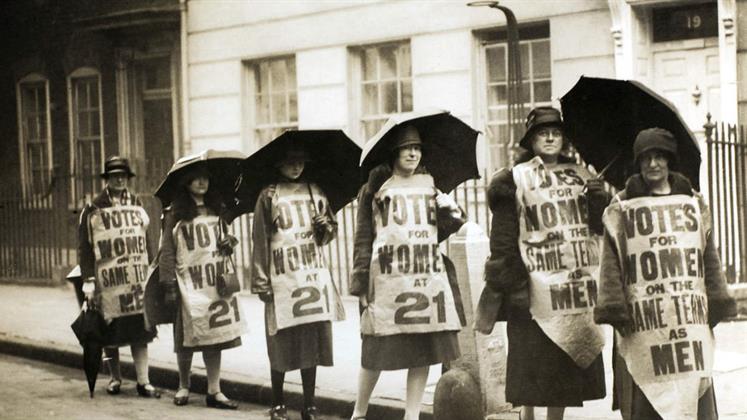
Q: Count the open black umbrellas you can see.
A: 4